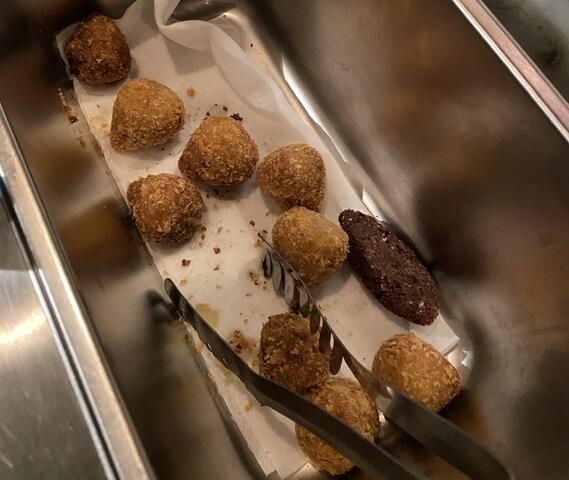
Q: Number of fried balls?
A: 9